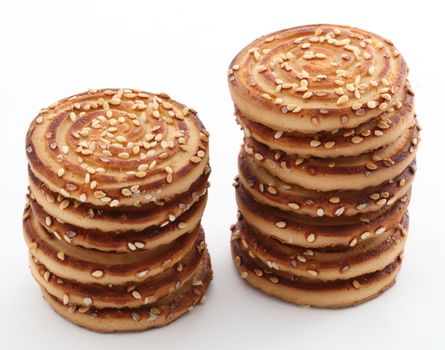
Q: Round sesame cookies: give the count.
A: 13